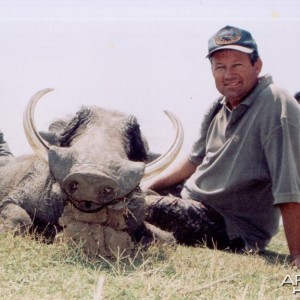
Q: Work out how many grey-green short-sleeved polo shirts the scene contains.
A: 1